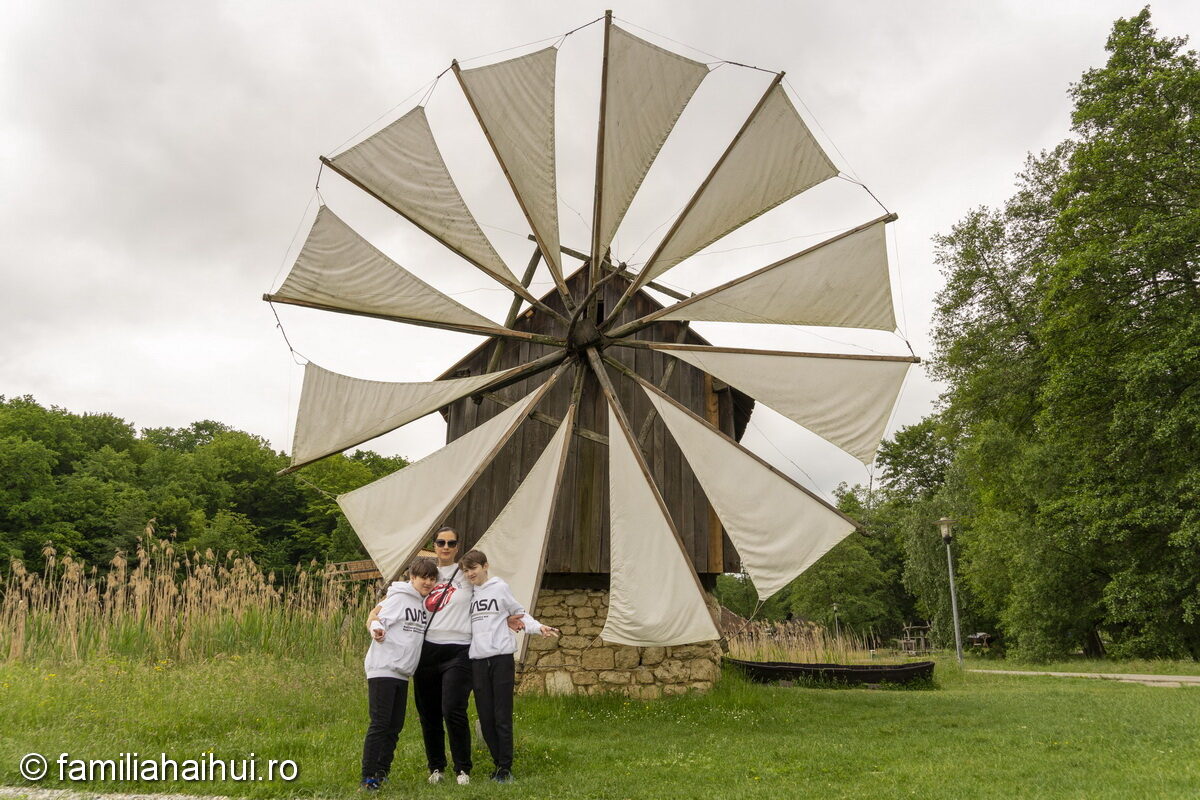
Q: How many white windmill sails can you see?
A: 12